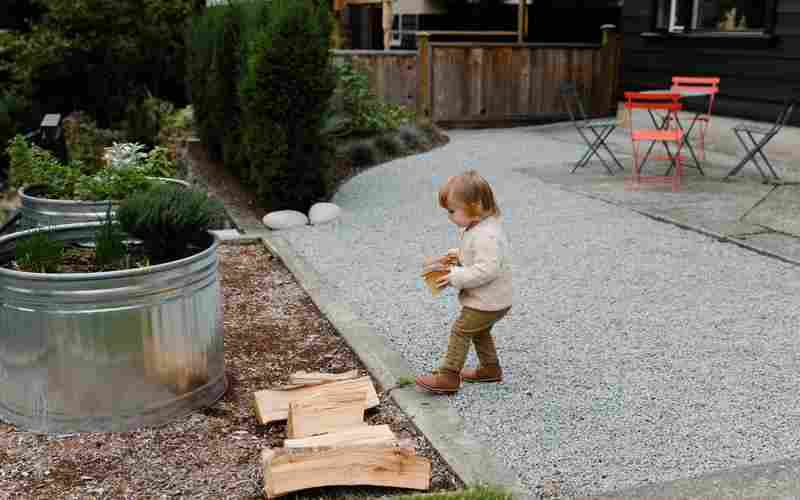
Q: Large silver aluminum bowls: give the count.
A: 2